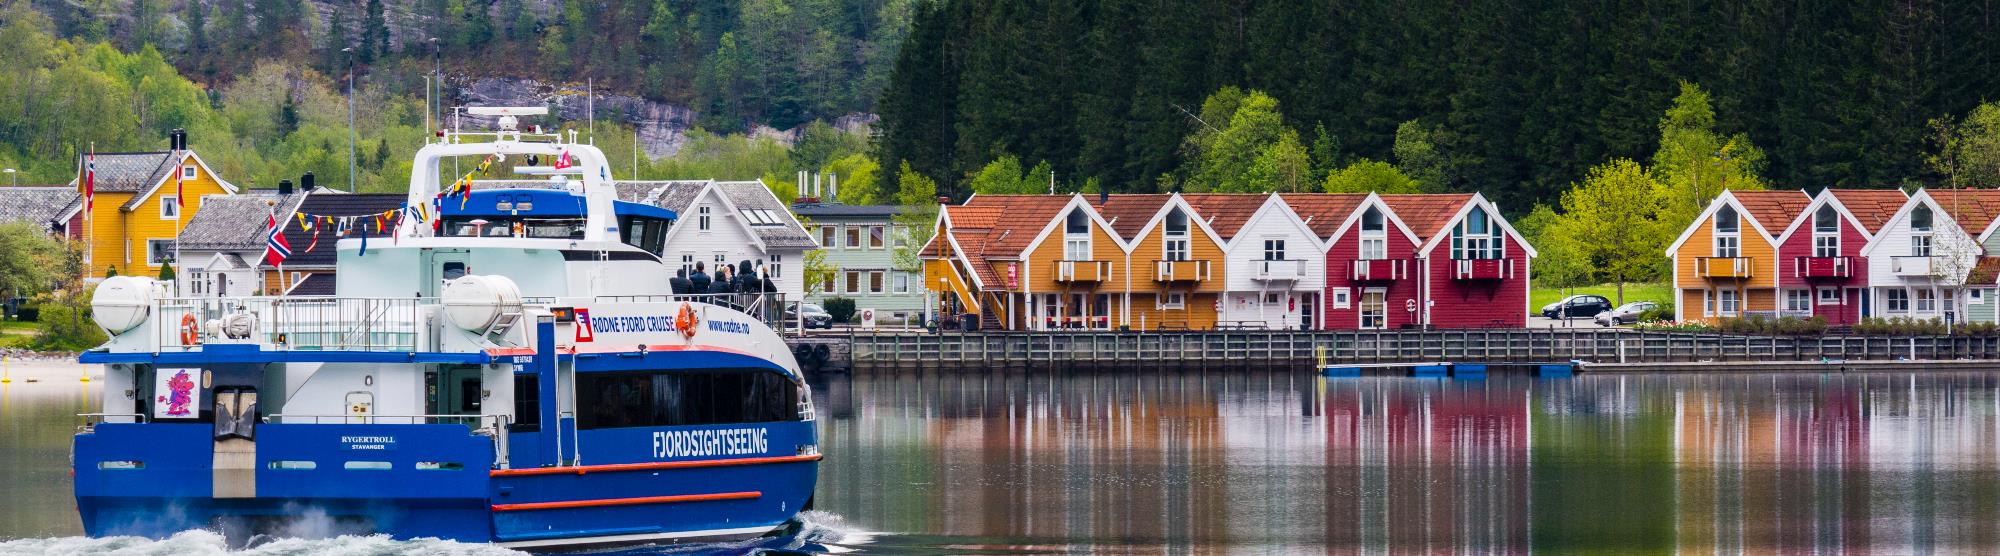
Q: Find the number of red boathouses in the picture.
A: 3